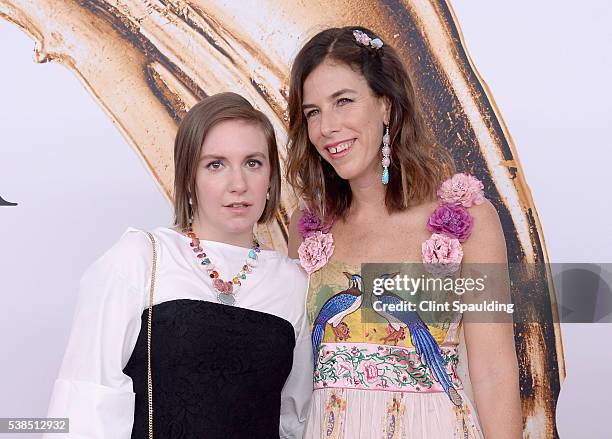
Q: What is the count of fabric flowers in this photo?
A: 5